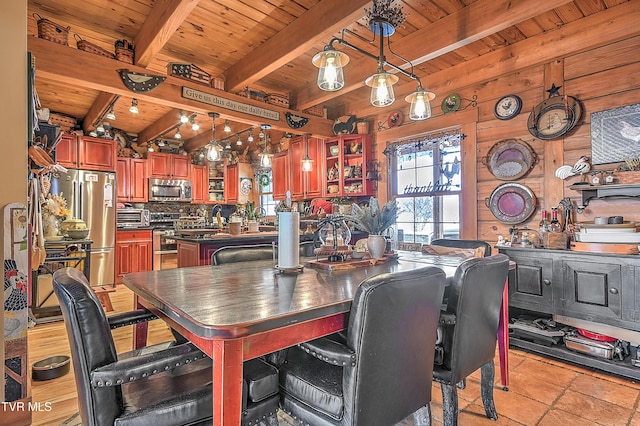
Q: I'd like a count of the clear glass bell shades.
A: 6